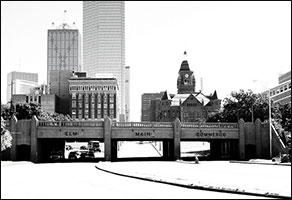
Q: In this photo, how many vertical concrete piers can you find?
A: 6